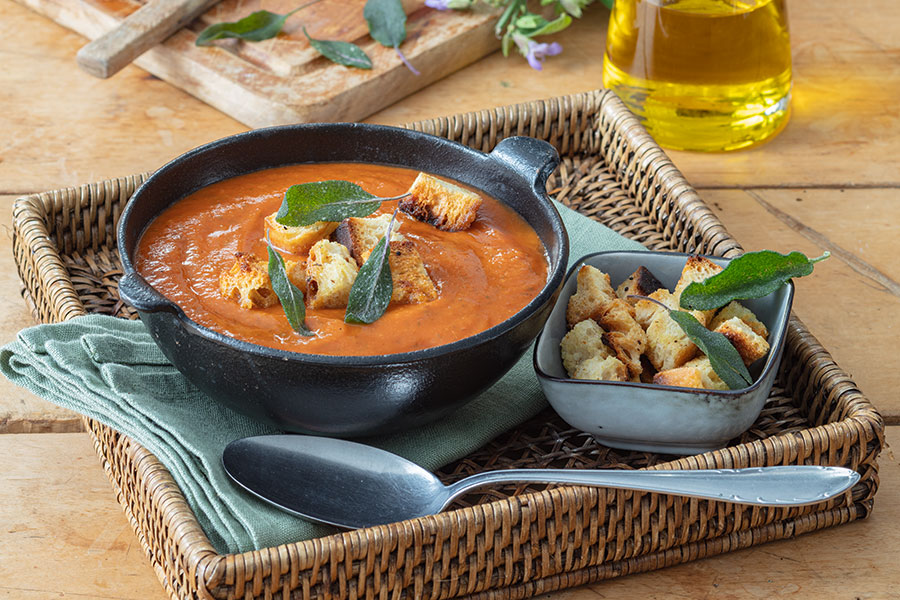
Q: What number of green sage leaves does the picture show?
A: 8